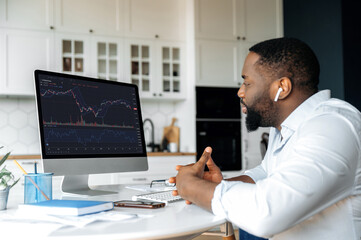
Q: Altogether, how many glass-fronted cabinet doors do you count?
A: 4